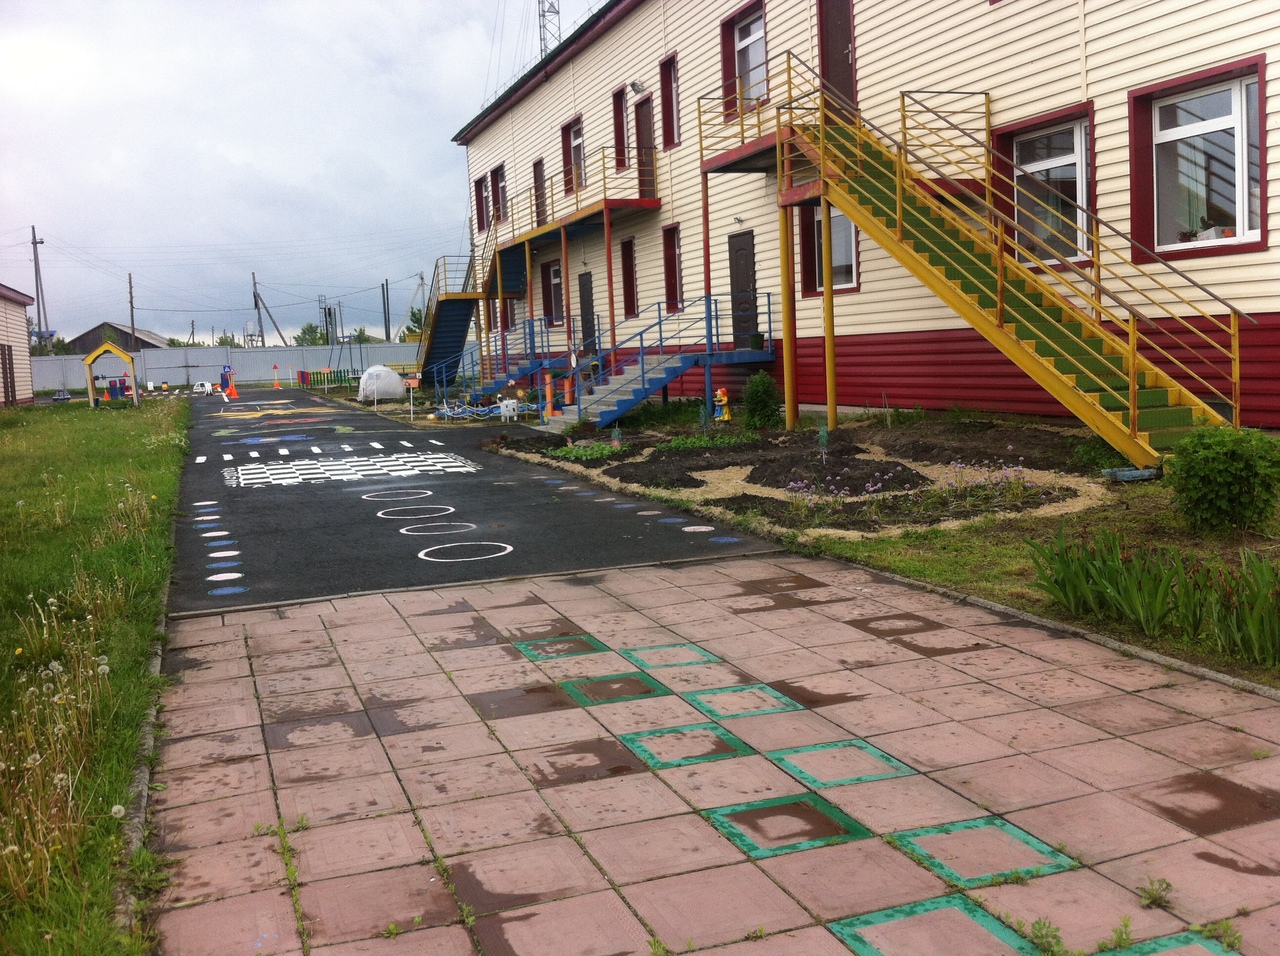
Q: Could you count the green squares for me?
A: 10